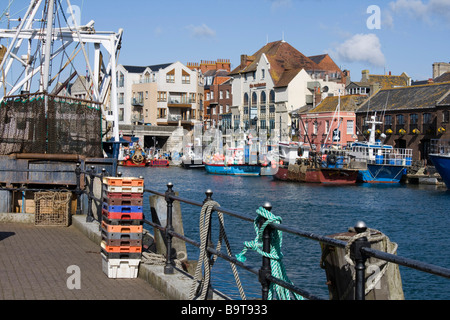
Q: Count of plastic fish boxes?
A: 13